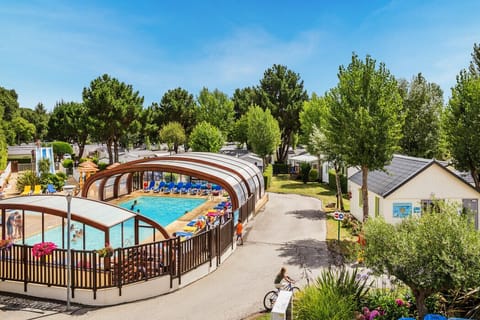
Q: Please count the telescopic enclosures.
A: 2